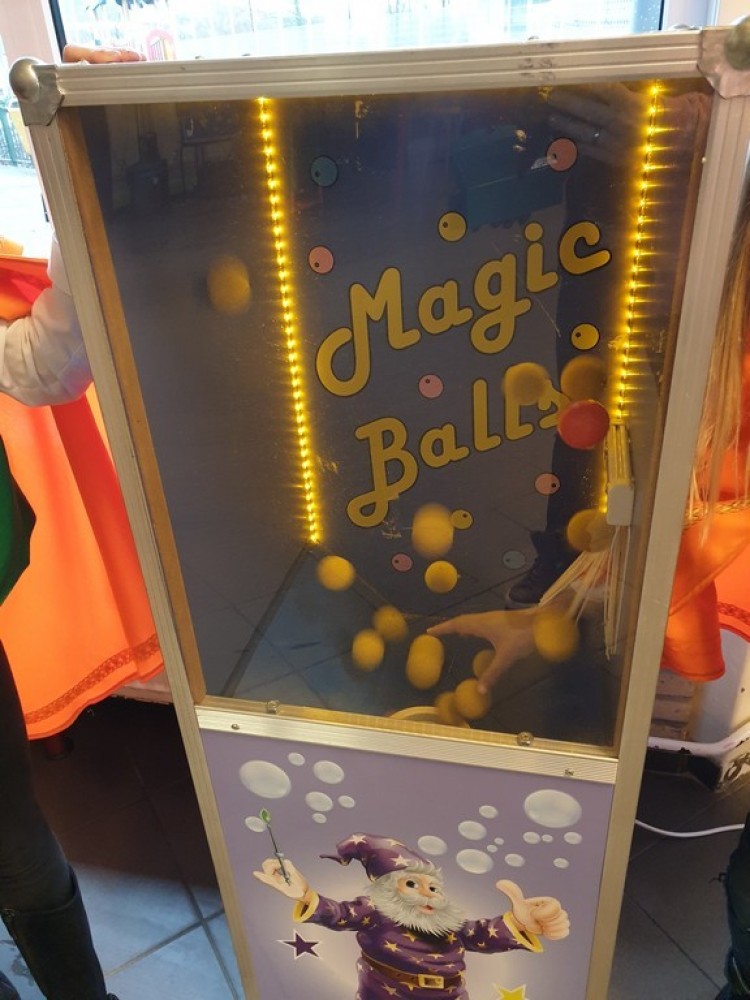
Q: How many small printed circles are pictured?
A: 10